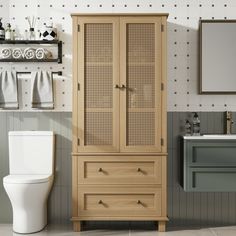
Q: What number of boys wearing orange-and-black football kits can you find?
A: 0